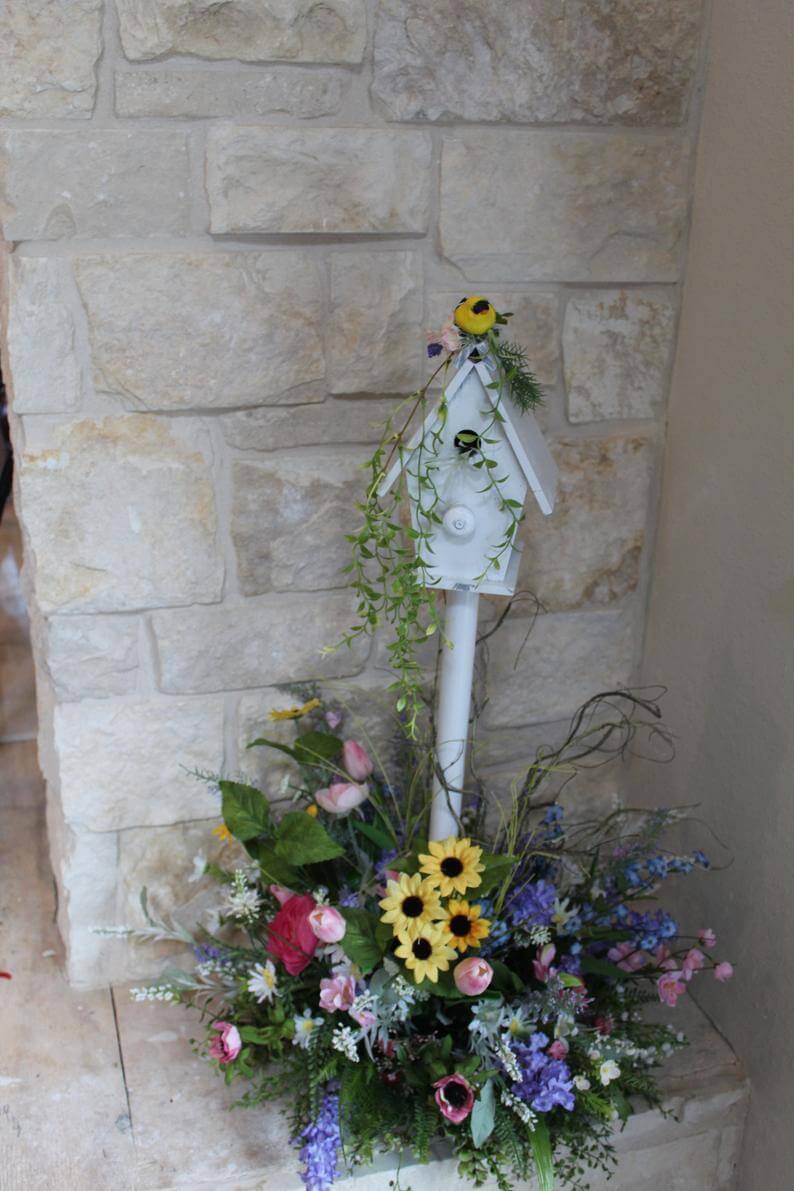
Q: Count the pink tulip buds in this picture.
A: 4